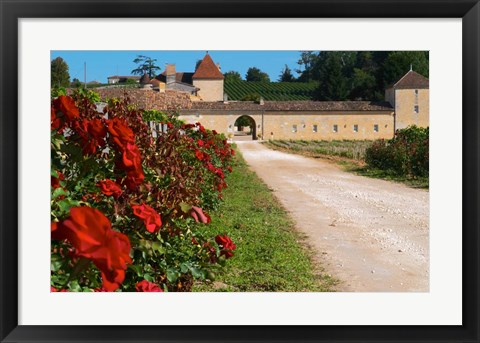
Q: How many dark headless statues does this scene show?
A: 0